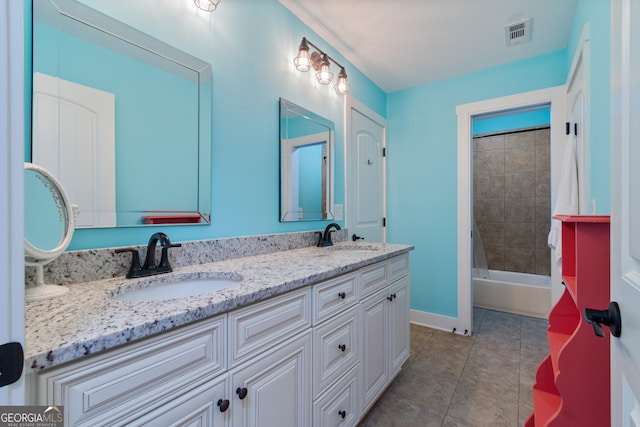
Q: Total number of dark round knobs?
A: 7